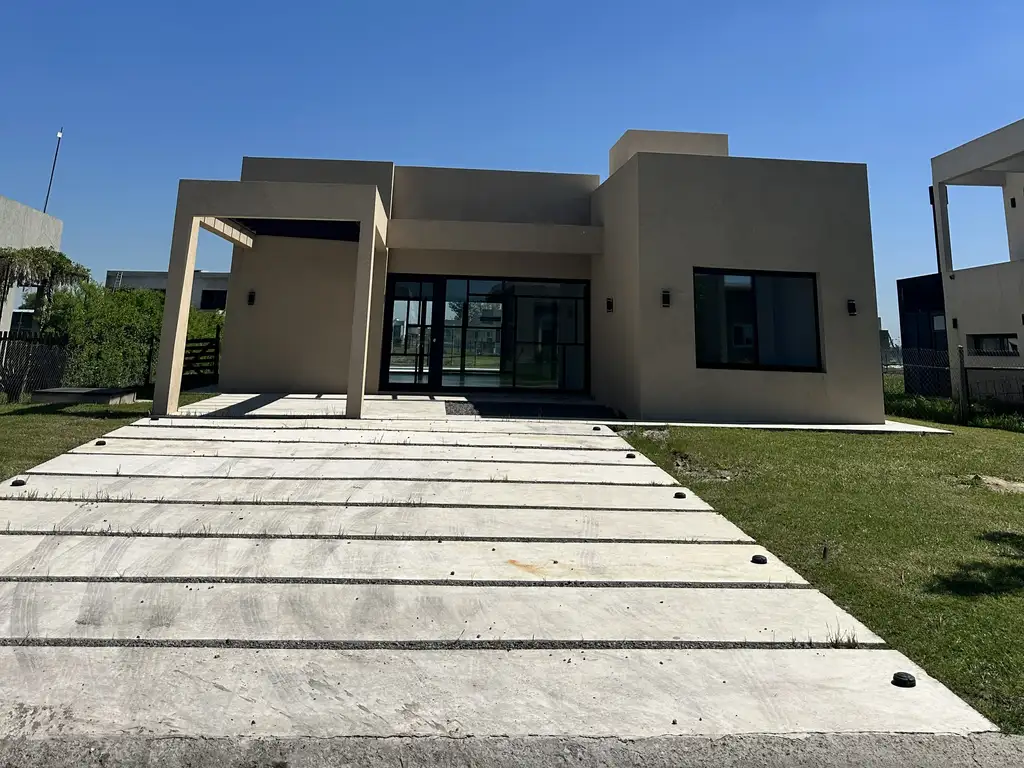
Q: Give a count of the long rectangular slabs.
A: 9